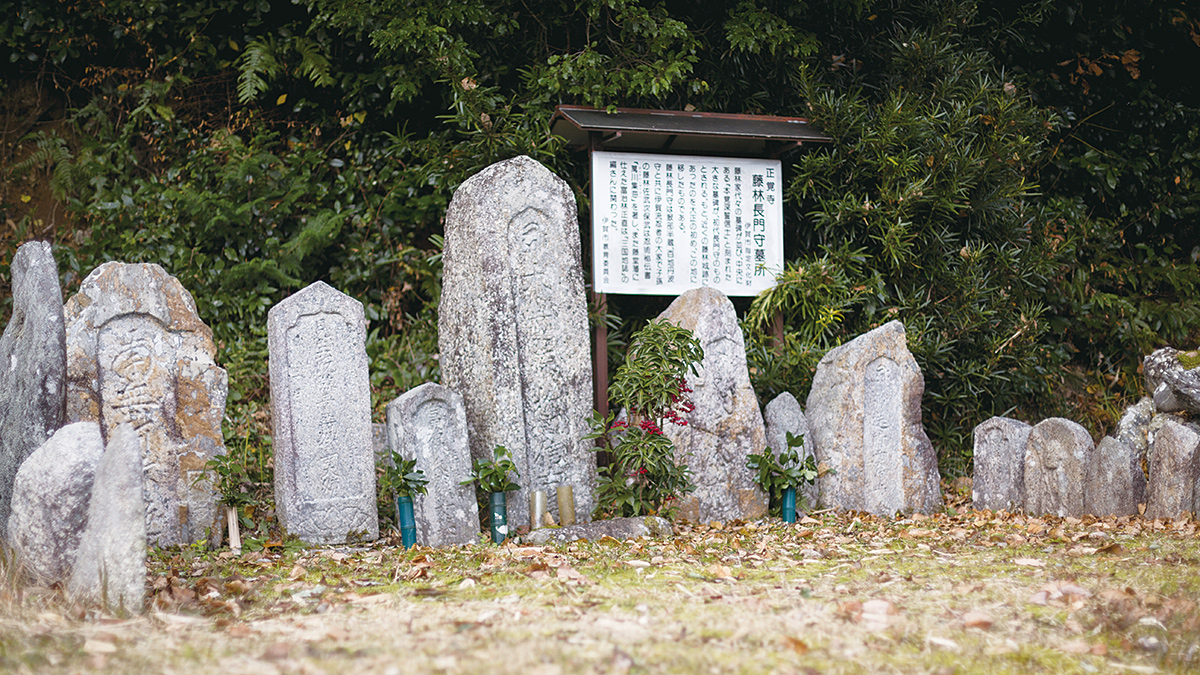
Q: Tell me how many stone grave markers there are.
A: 14